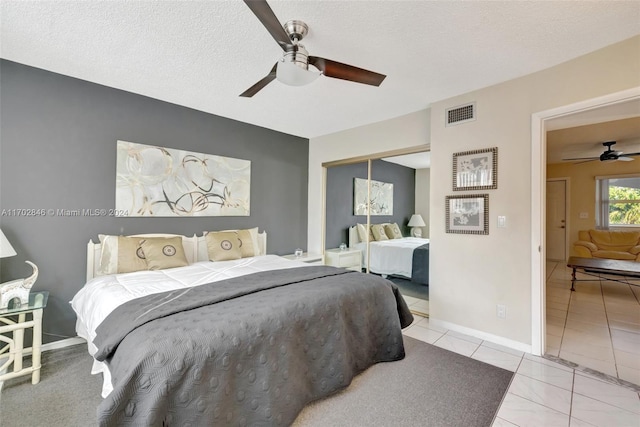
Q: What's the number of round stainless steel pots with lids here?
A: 0